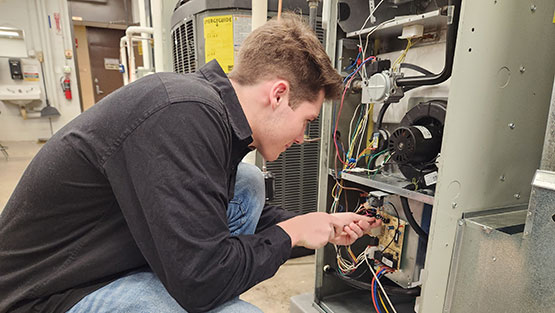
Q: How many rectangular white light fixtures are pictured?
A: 1